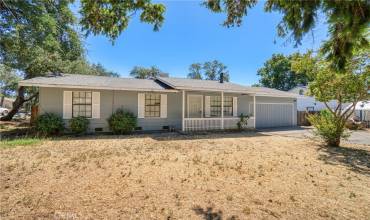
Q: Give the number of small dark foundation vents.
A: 3